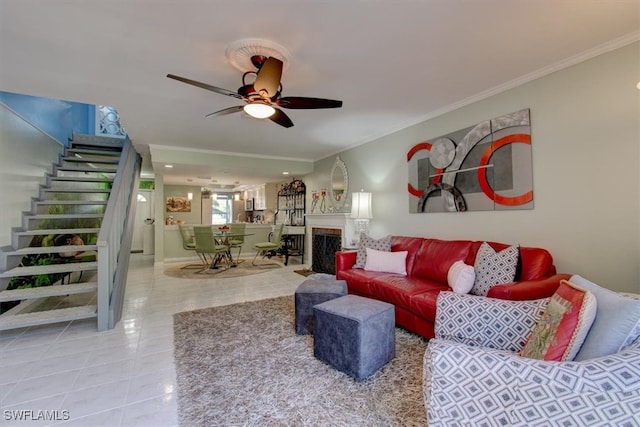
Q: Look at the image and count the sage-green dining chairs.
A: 4